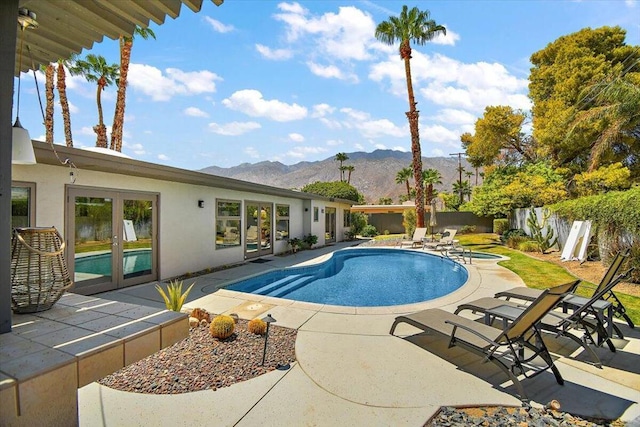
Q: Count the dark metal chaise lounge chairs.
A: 3